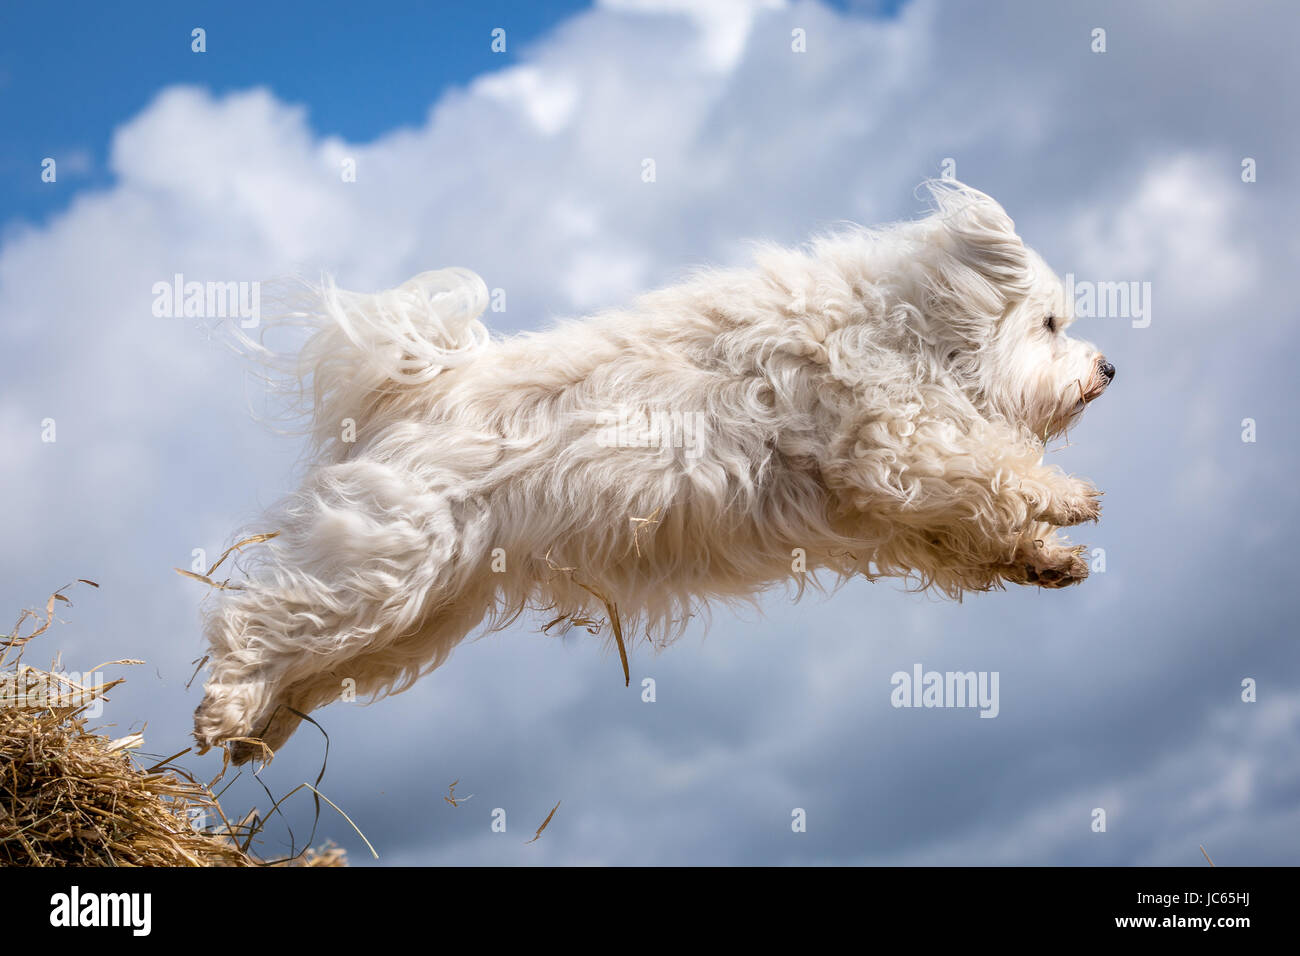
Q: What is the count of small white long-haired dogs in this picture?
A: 1